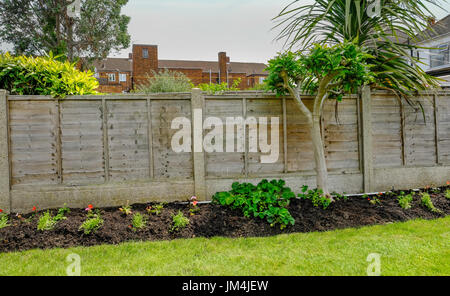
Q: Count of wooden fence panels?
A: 3